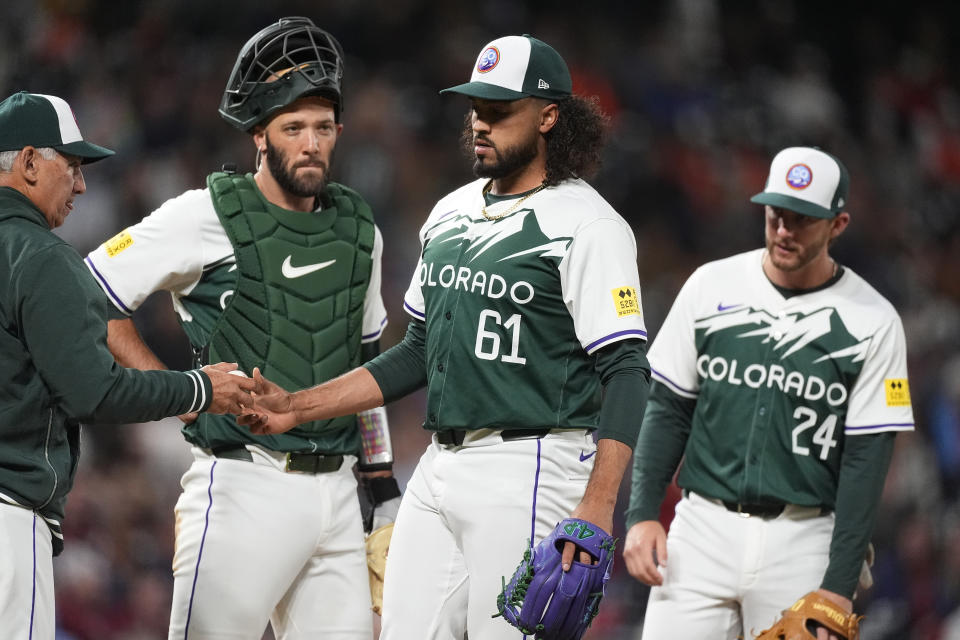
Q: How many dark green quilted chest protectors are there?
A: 1